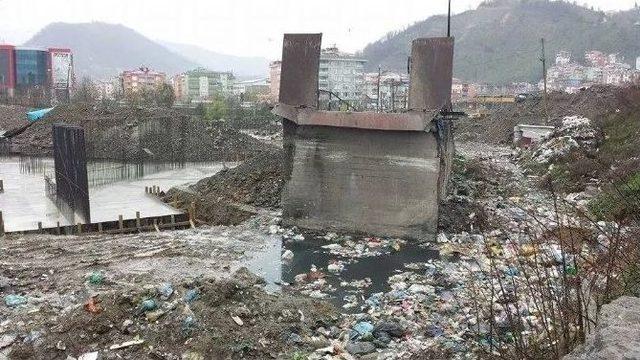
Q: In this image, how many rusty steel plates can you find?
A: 2